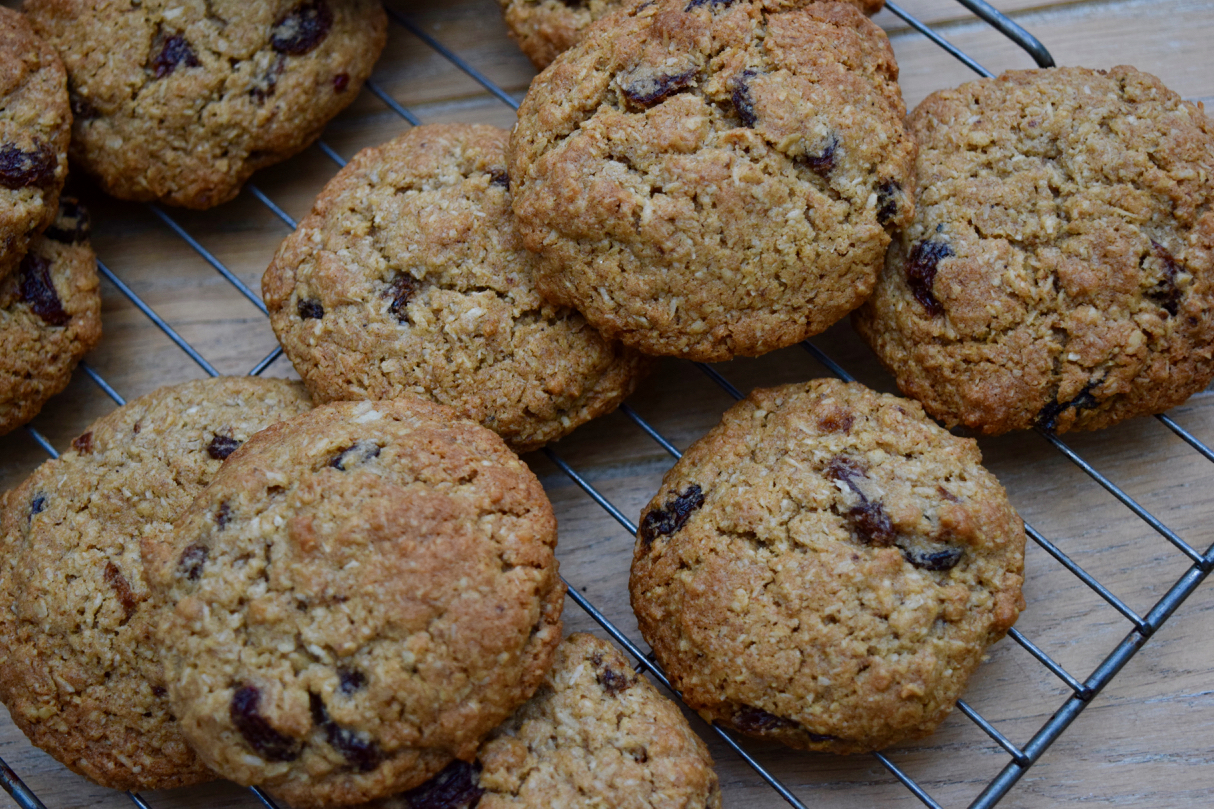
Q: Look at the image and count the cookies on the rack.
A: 11